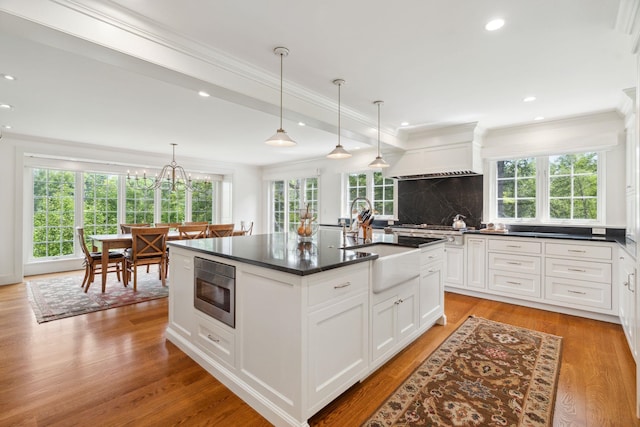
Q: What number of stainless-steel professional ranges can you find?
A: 1